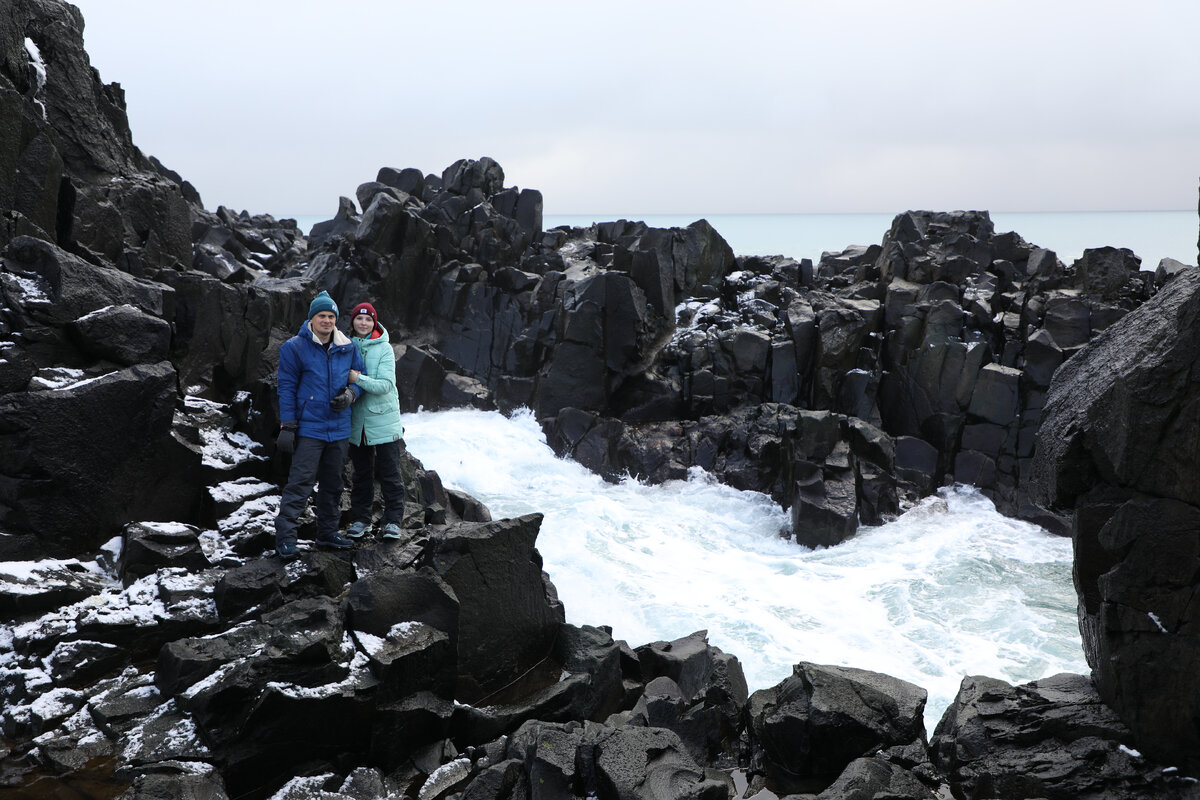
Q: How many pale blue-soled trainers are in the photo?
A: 2